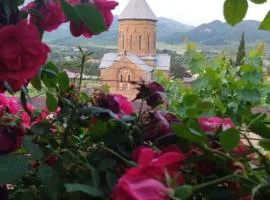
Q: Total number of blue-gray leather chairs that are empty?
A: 0